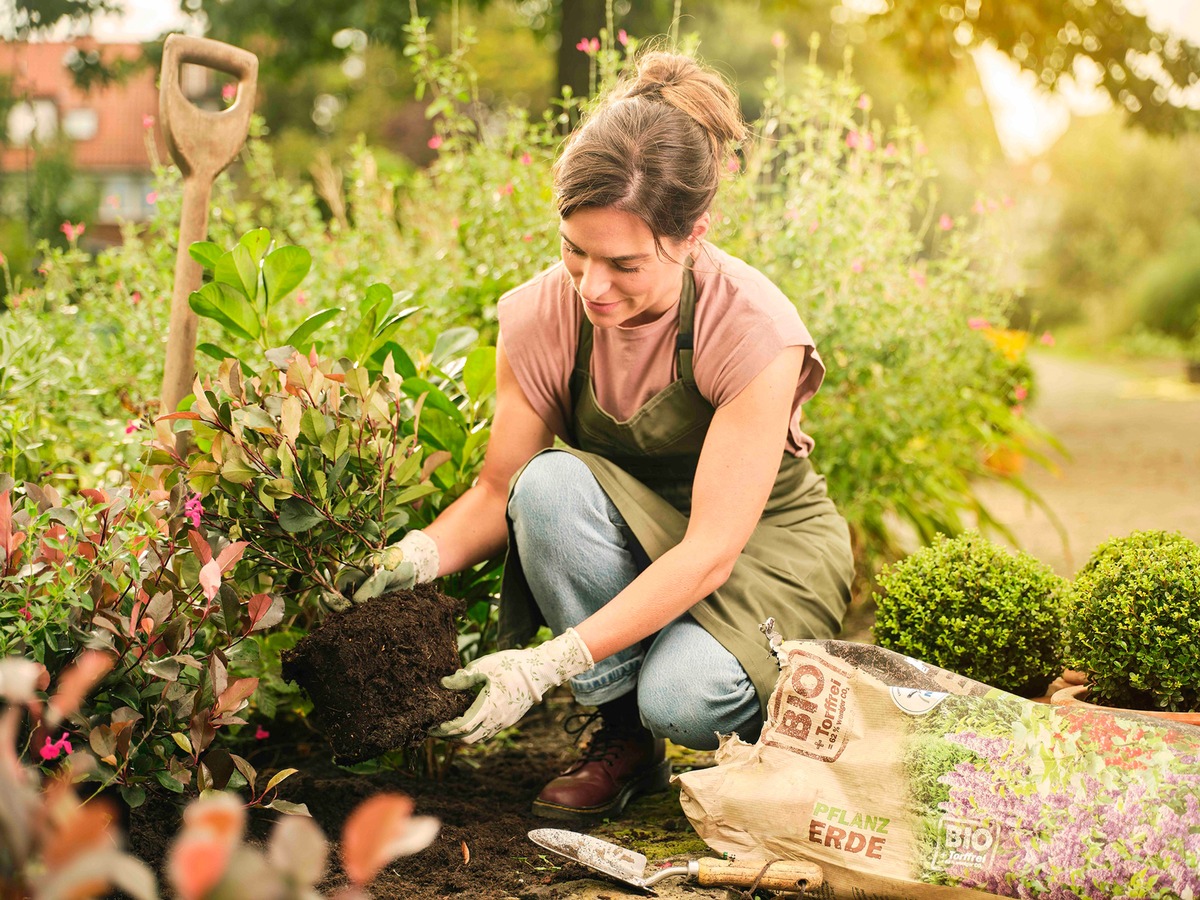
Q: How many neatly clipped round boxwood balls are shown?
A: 2